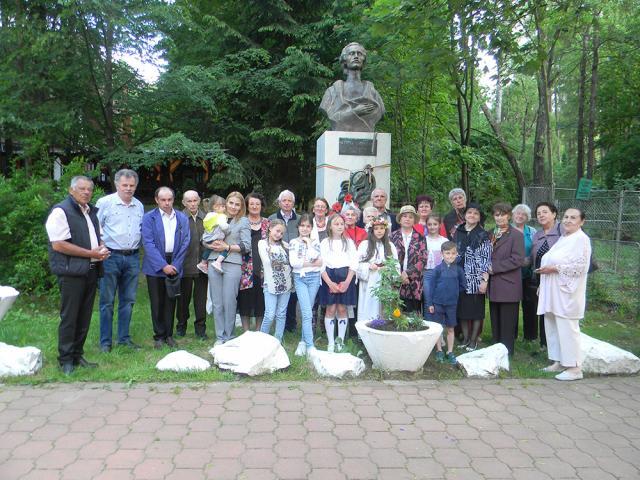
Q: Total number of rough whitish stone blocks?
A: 6